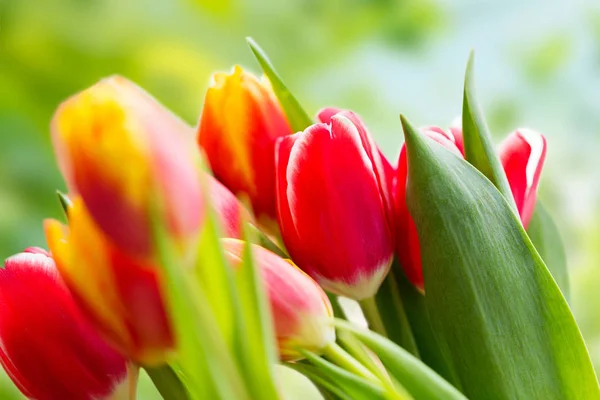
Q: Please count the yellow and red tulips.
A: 3